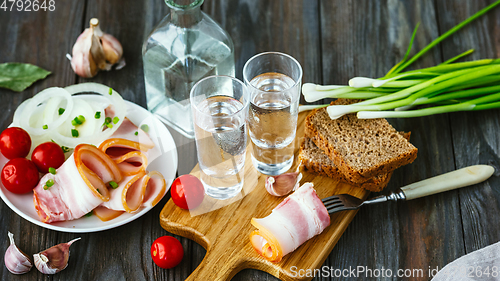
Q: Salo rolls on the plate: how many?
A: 3